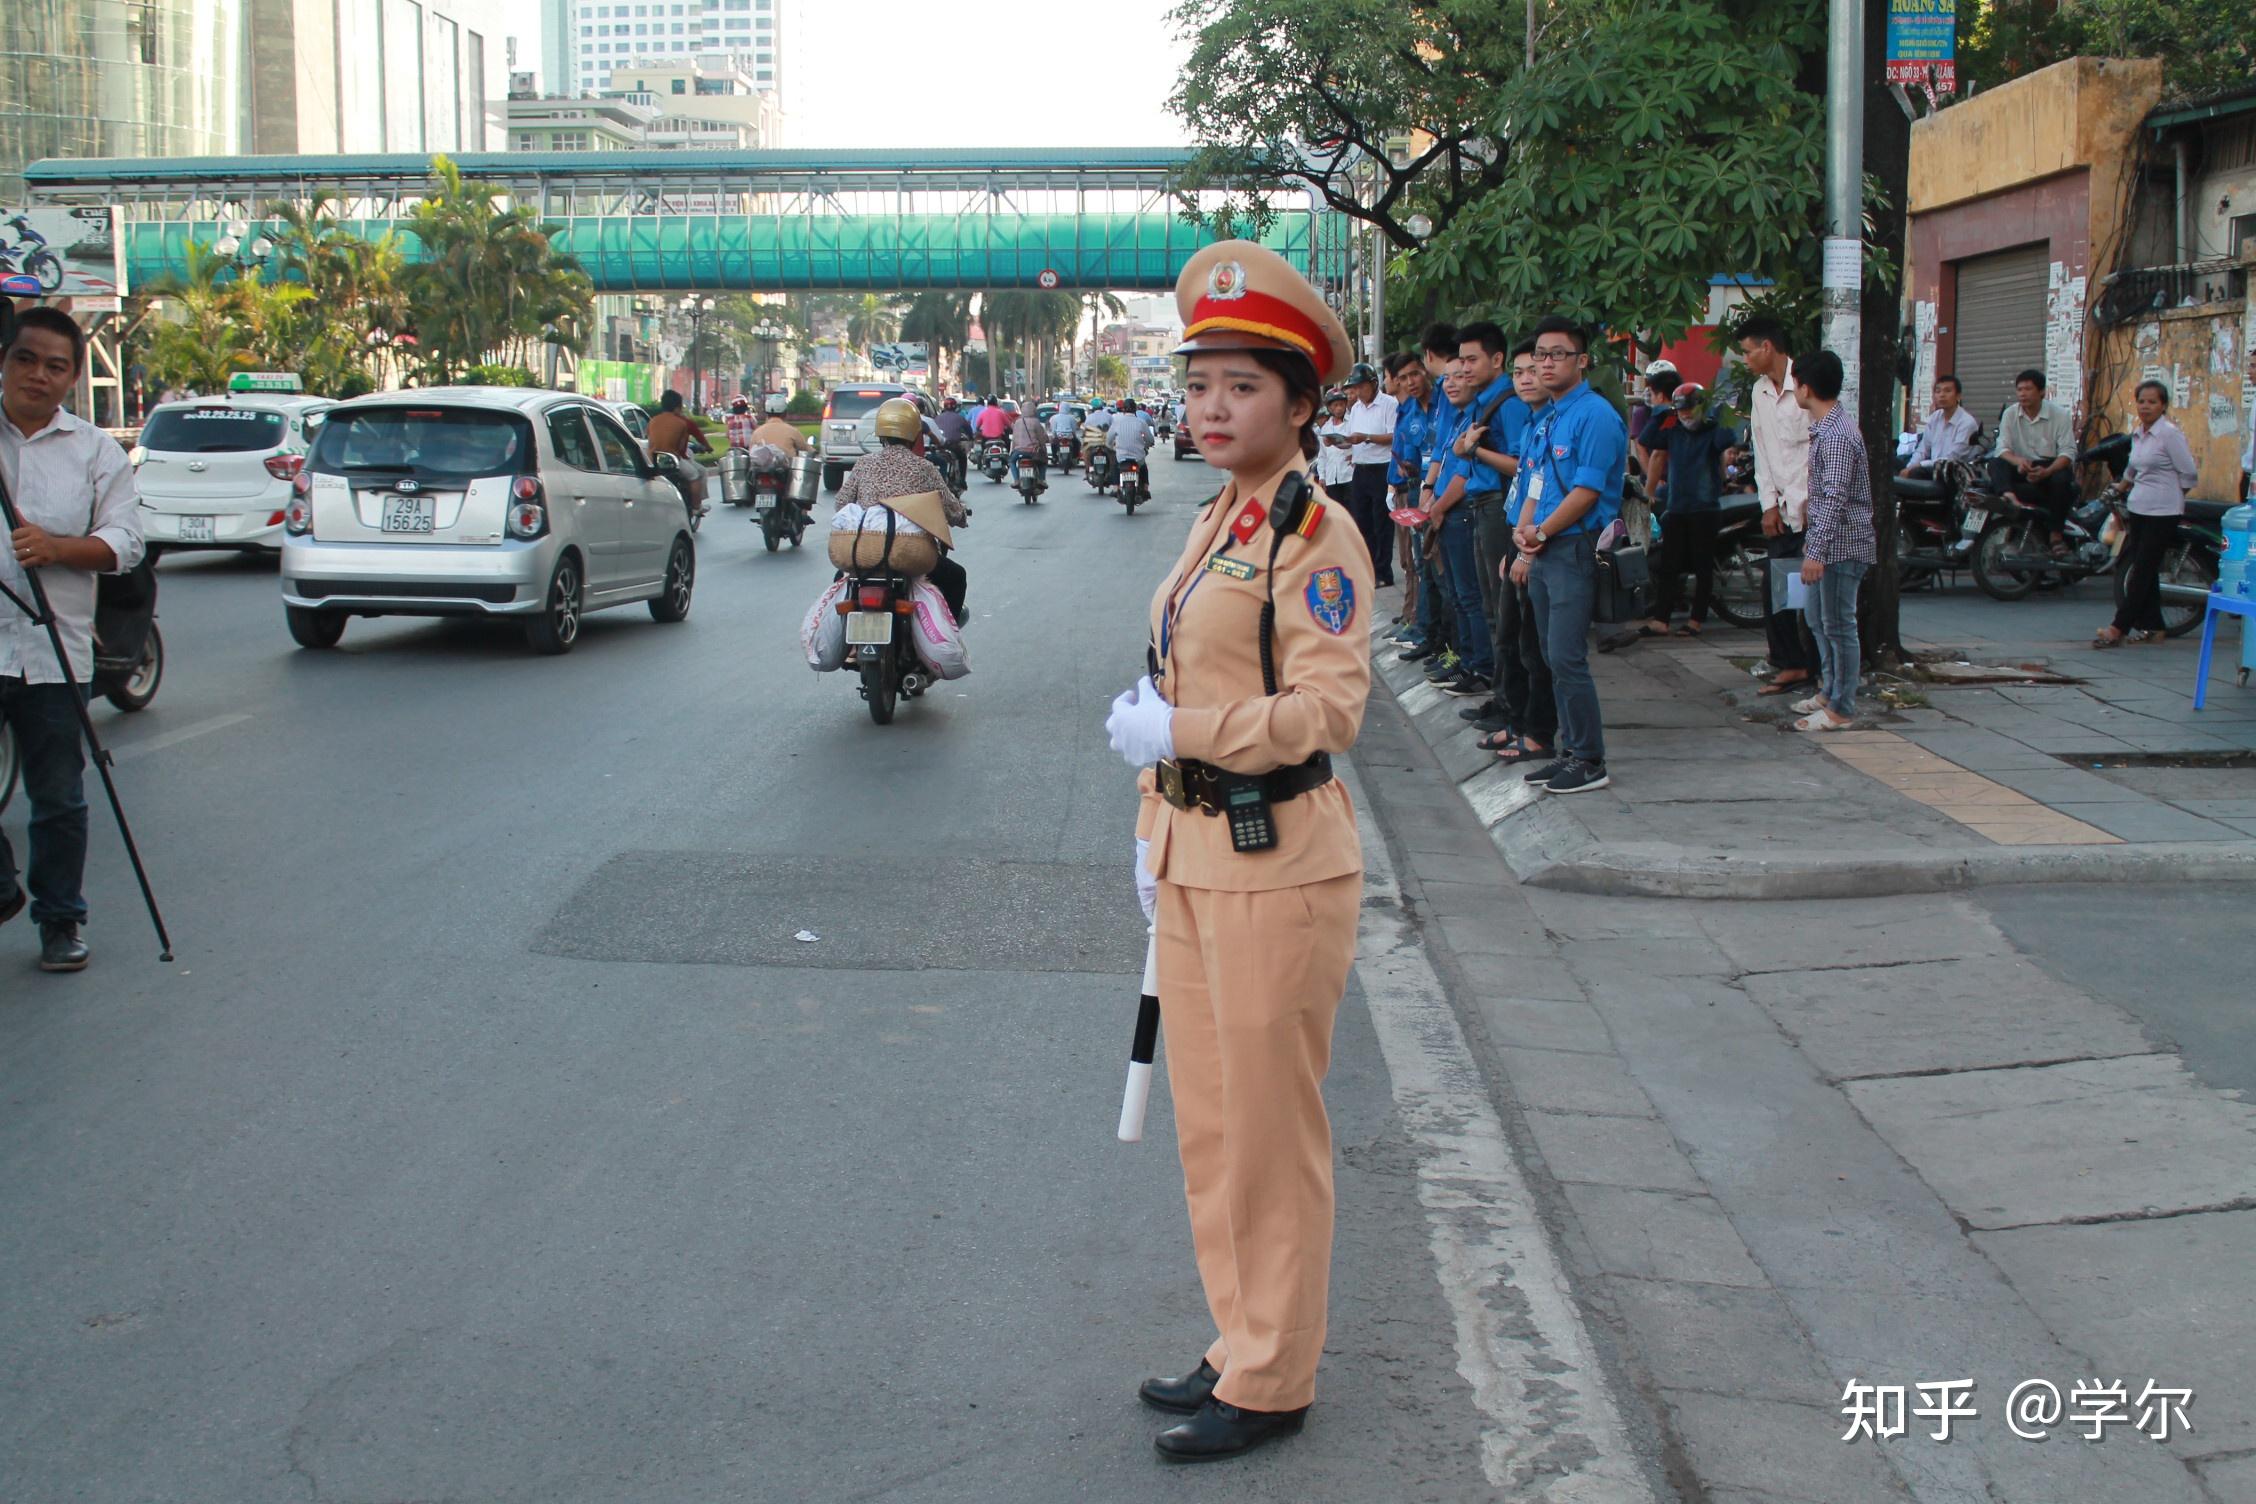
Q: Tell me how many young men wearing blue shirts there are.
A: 7